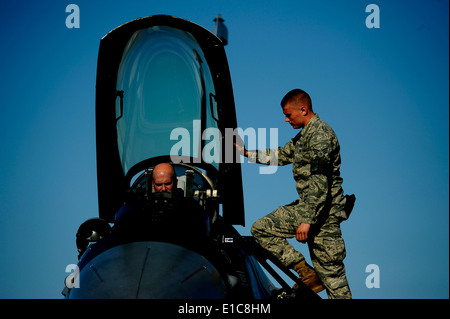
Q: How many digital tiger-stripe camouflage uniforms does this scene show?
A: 1